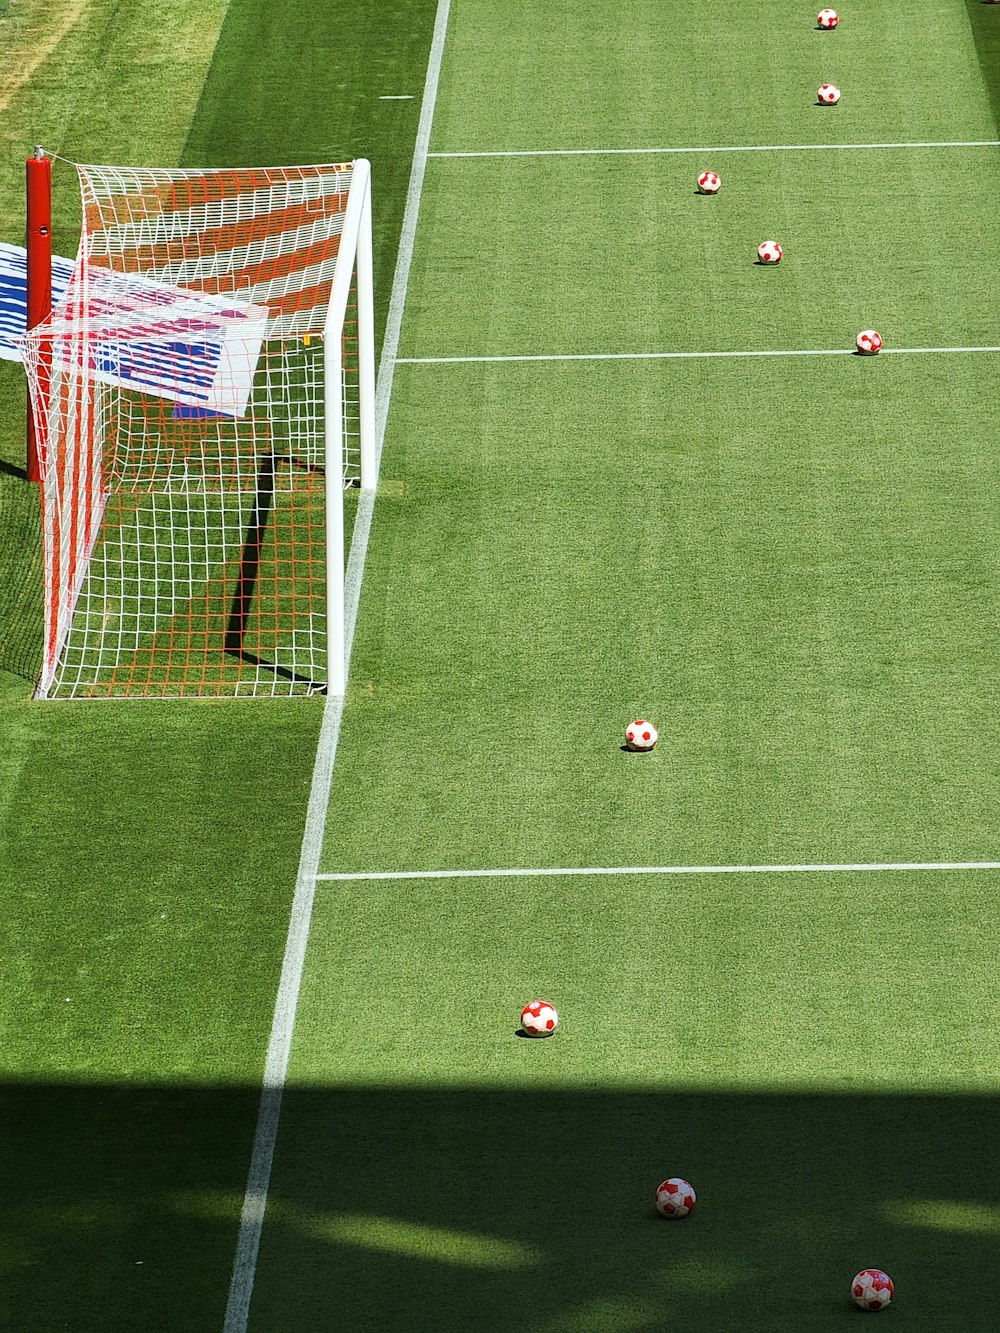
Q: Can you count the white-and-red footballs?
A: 9